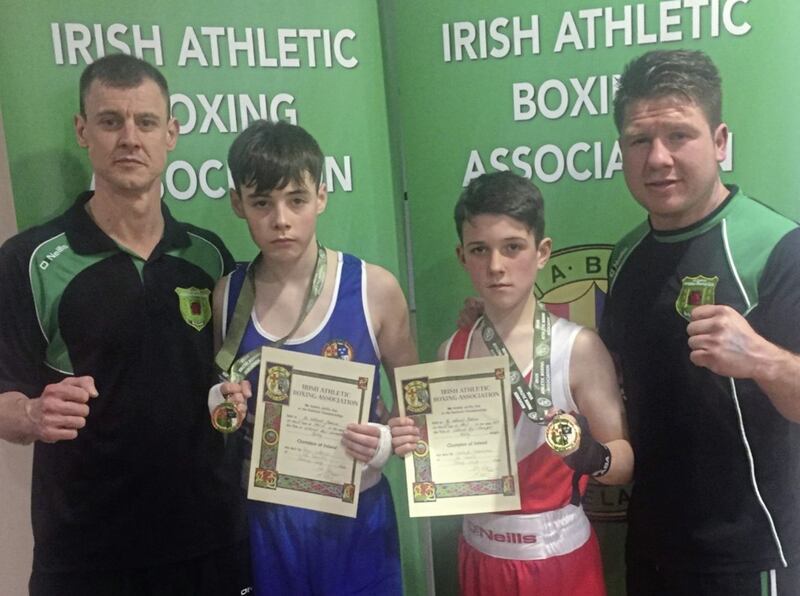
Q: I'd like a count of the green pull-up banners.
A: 2